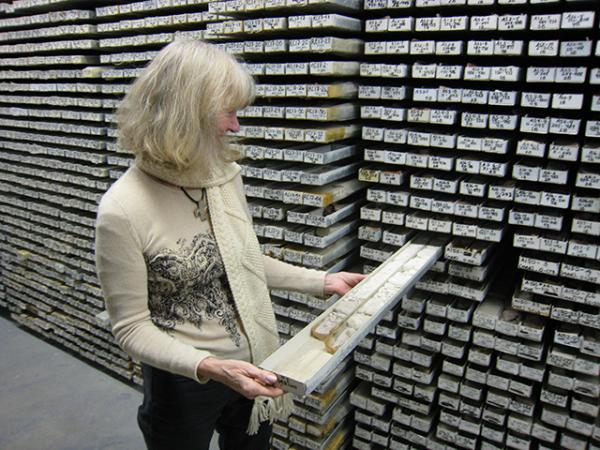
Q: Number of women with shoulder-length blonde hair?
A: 1